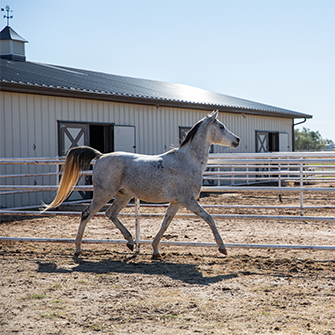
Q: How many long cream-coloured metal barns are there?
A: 1